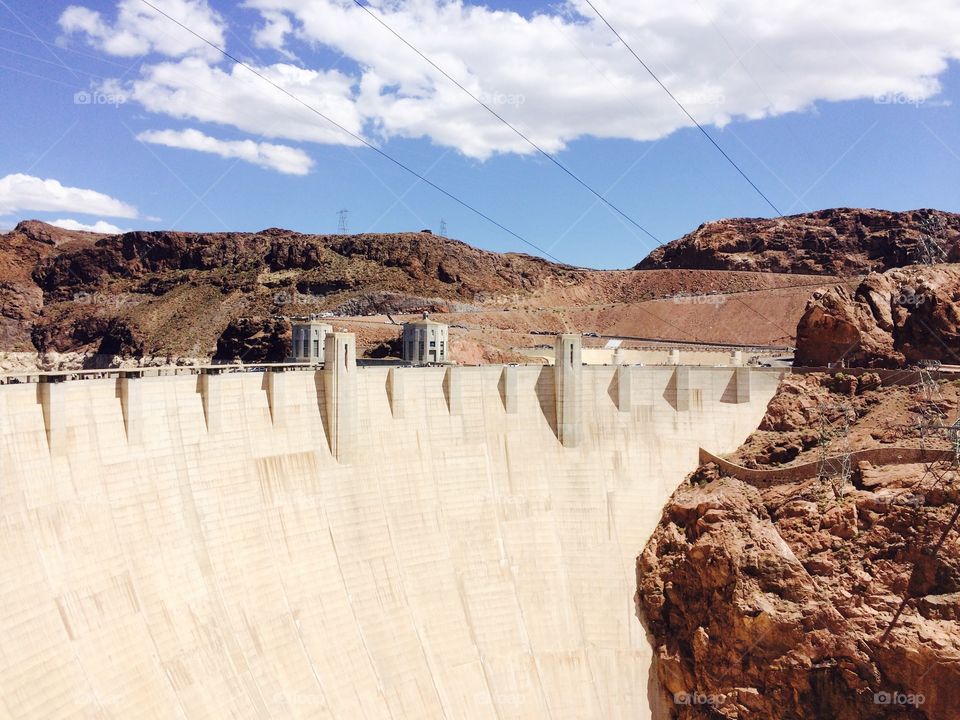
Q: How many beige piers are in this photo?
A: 12